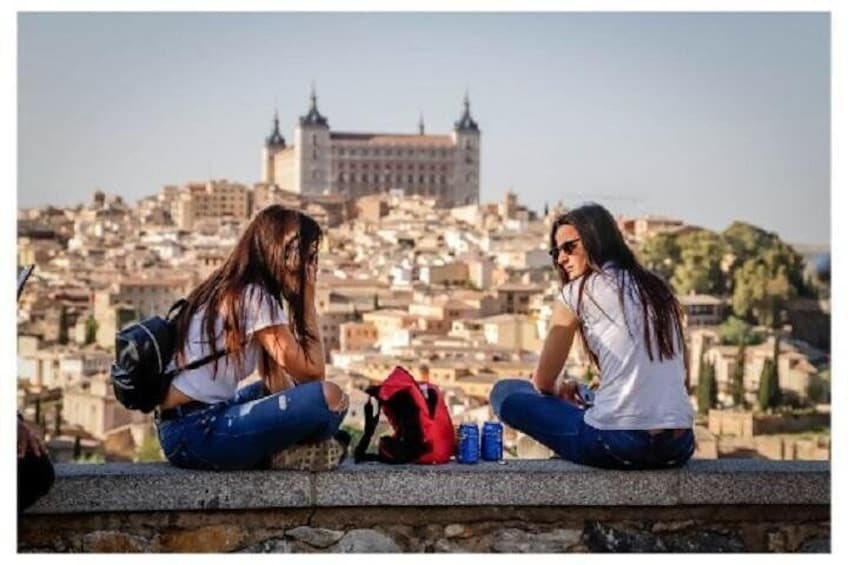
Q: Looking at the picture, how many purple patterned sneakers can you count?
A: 0